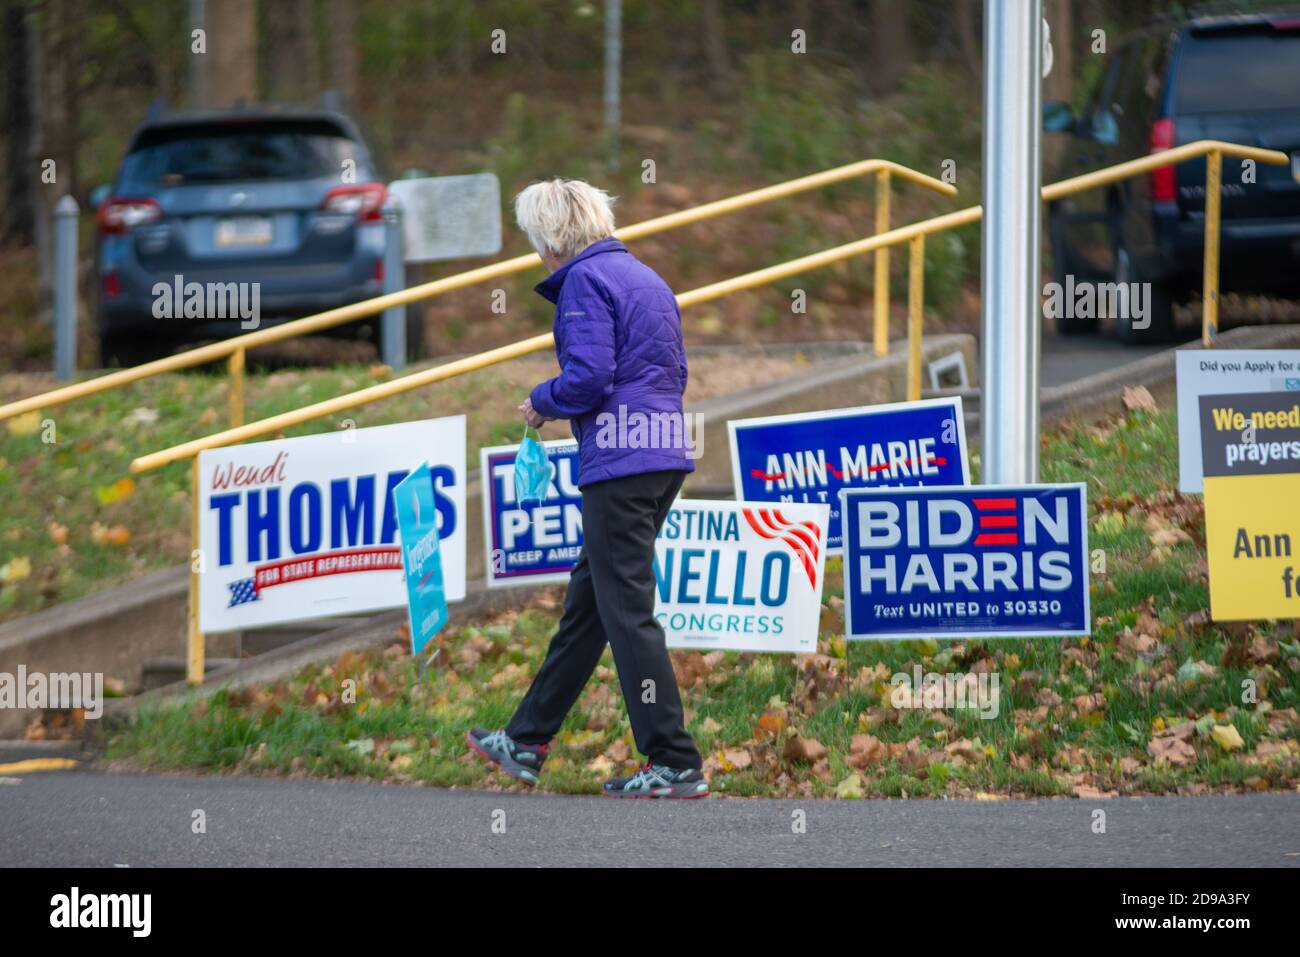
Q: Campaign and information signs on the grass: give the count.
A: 8